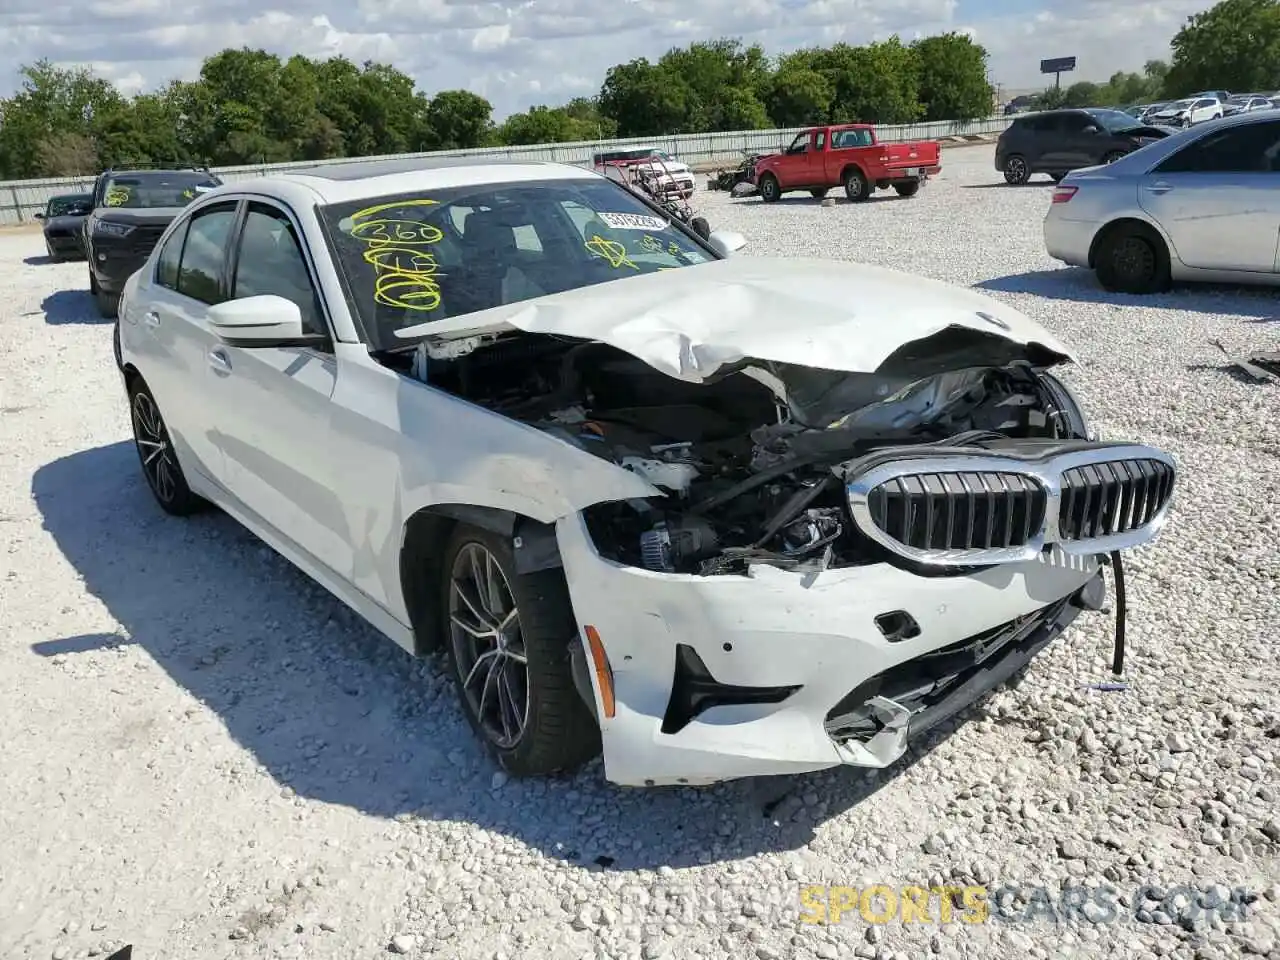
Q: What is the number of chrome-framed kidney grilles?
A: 2